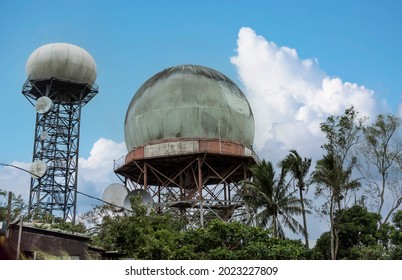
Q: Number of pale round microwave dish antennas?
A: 5